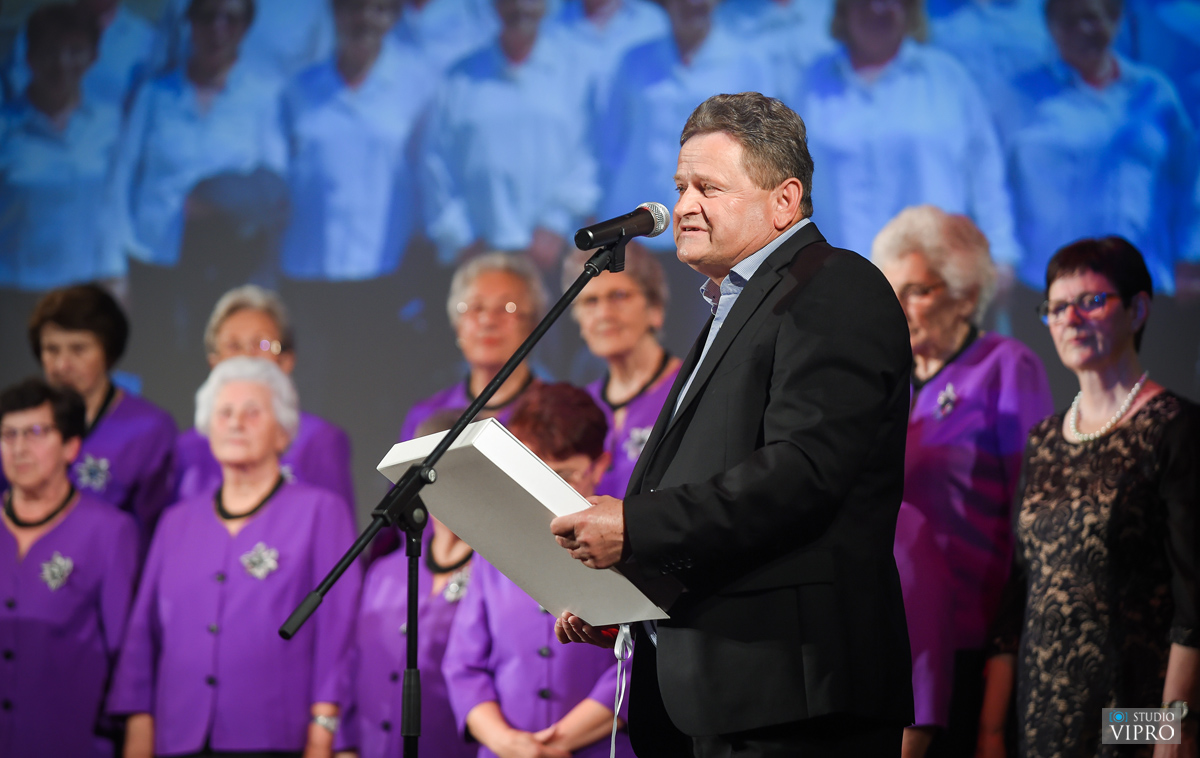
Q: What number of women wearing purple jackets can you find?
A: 9